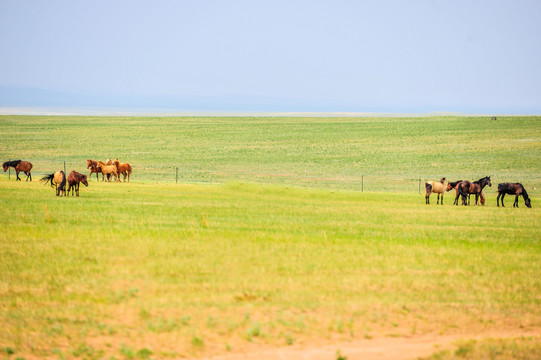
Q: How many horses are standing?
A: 12